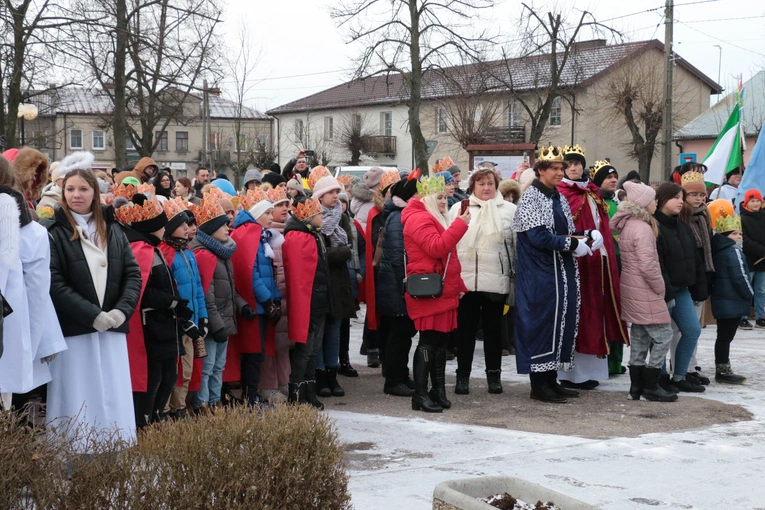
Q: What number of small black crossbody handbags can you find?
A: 1